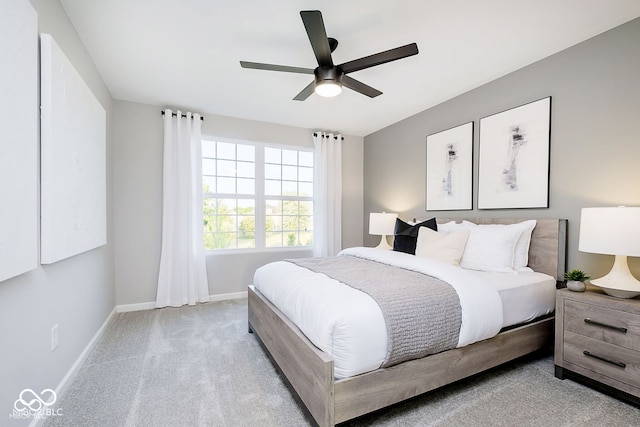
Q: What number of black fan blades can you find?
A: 5